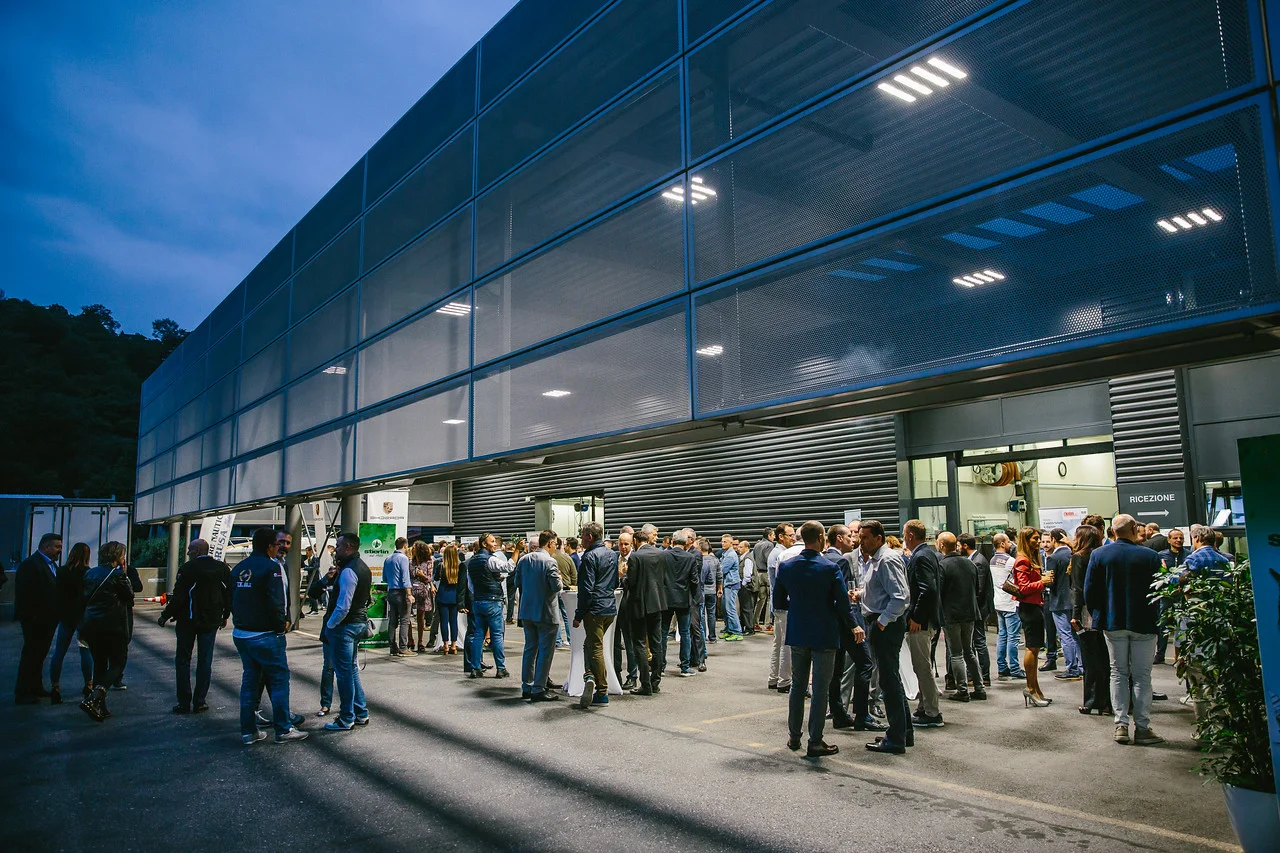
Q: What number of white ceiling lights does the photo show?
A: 9